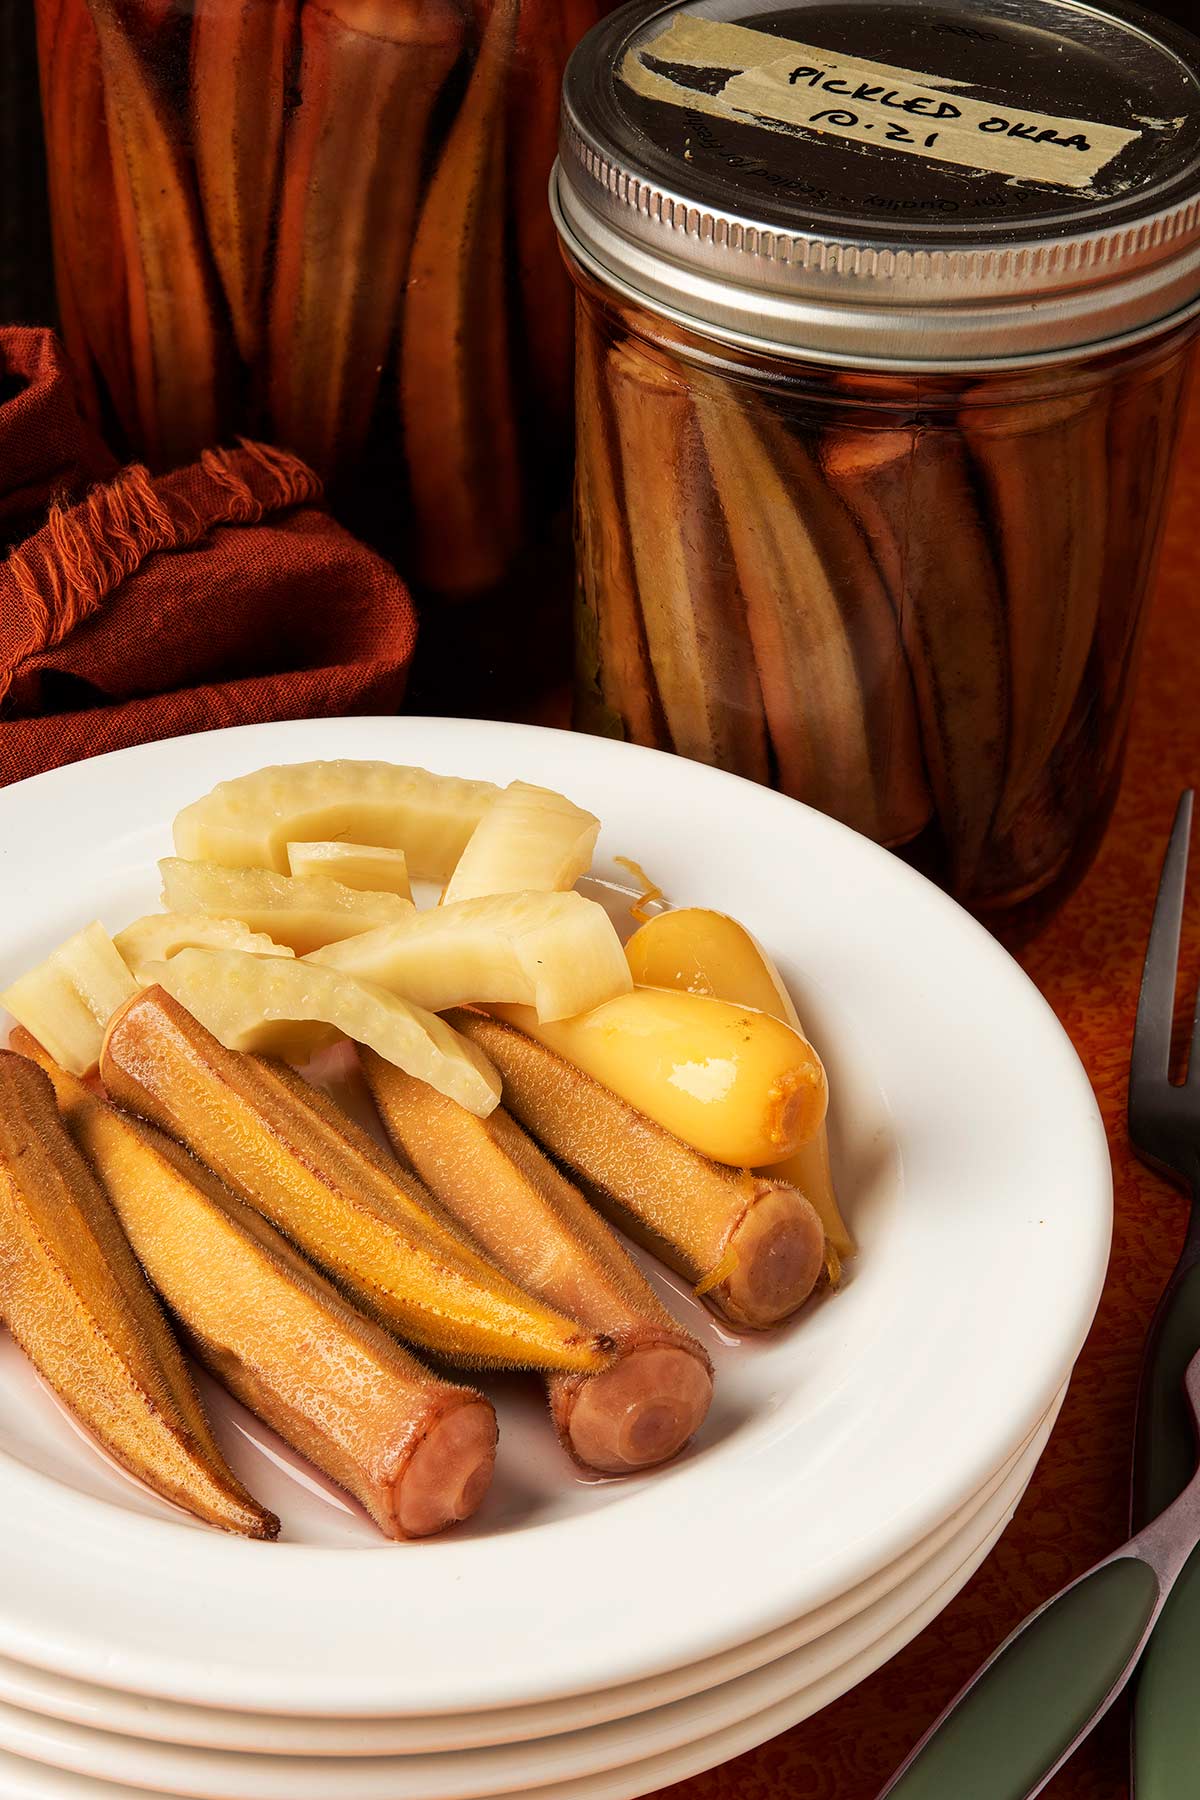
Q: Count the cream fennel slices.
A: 8